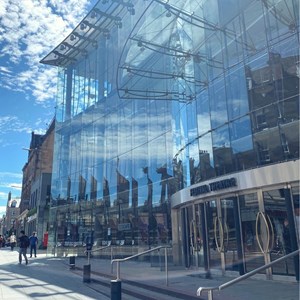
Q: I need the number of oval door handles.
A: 3